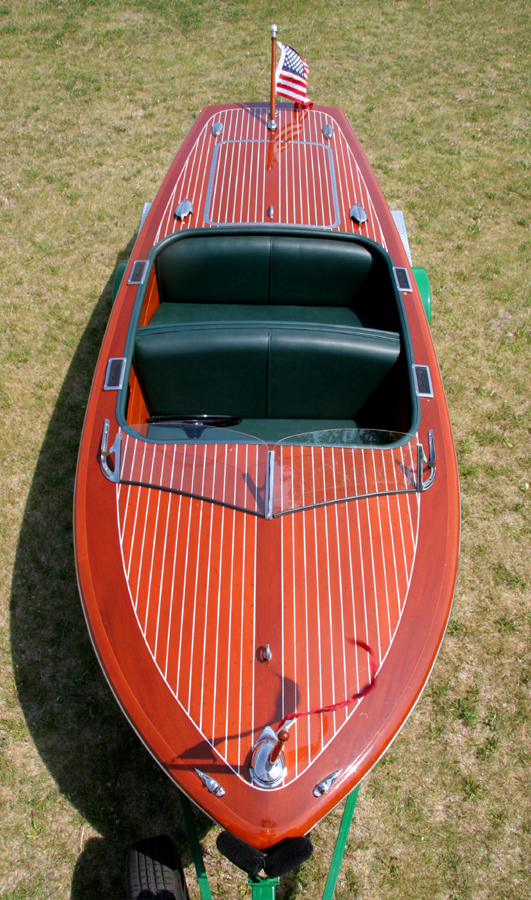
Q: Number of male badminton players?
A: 0